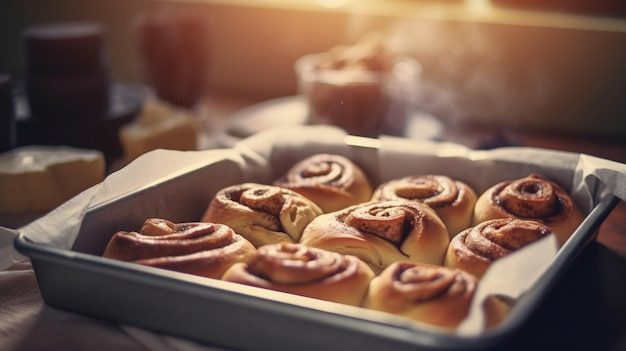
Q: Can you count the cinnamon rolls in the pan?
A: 9